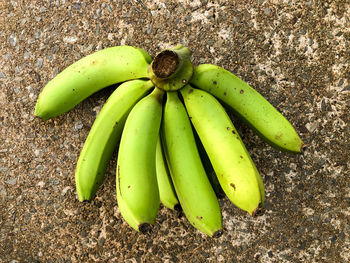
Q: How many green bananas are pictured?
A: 7